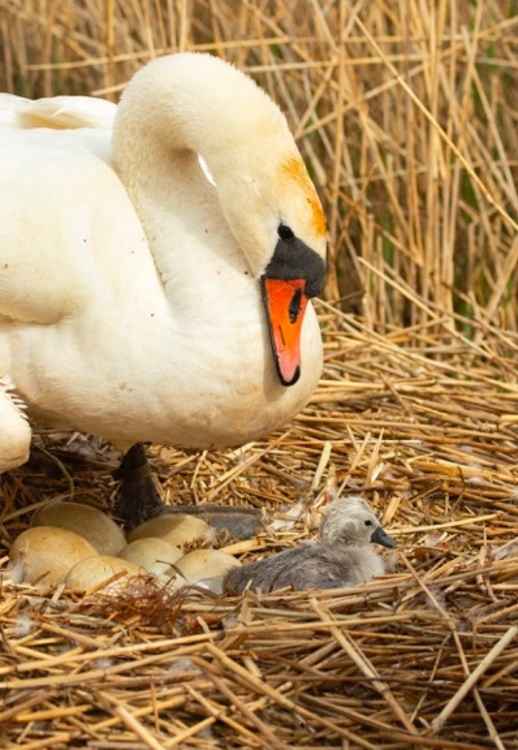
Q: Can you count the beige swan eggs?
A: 6